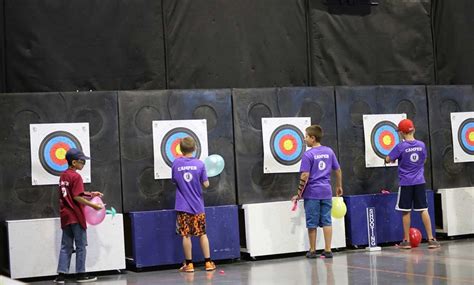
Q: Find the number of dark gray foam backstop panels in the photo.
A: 5